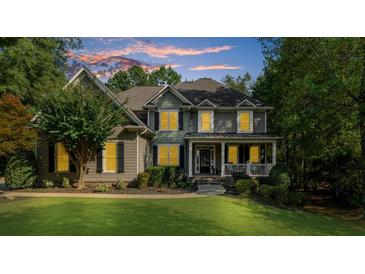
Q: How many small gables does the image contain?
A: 2